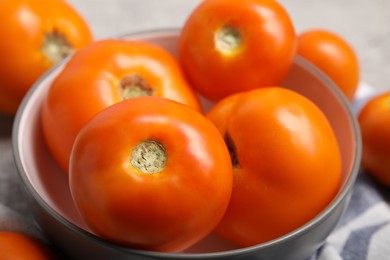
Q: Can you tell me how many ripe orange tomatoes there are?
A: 8